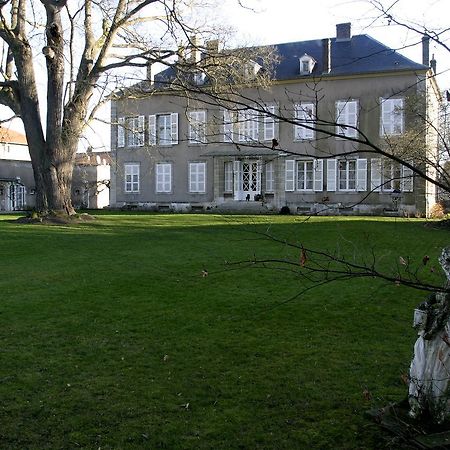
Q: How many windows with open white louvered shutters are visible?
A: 6